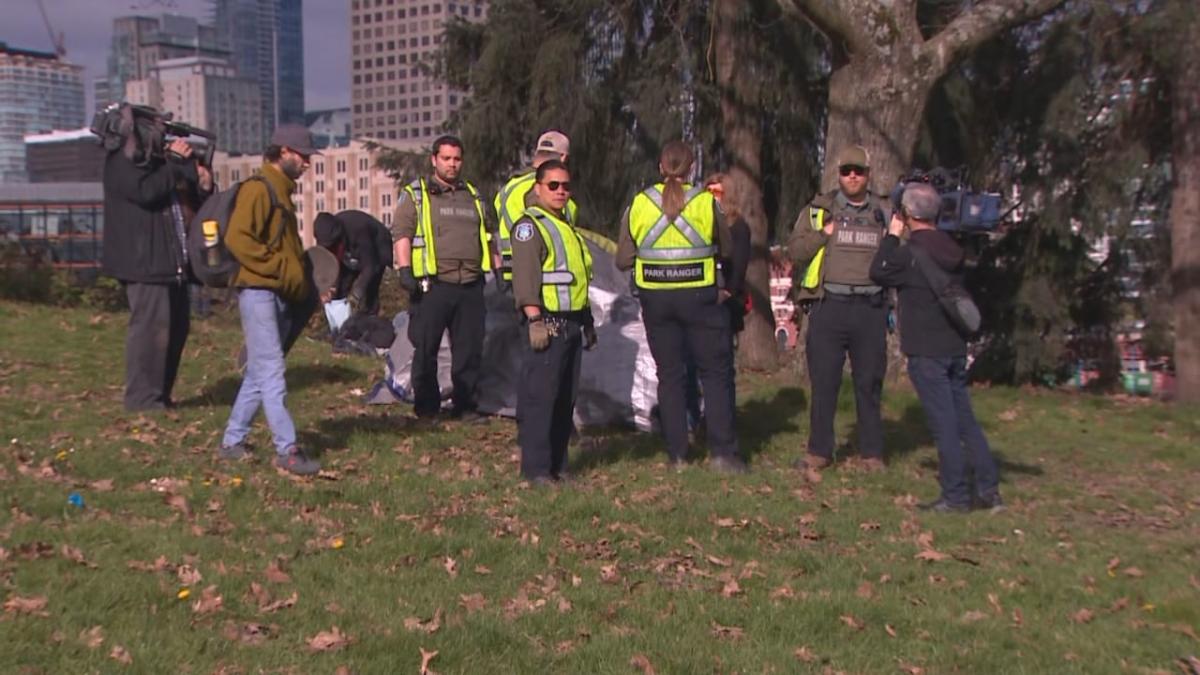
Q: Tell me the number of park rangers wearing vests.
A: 5